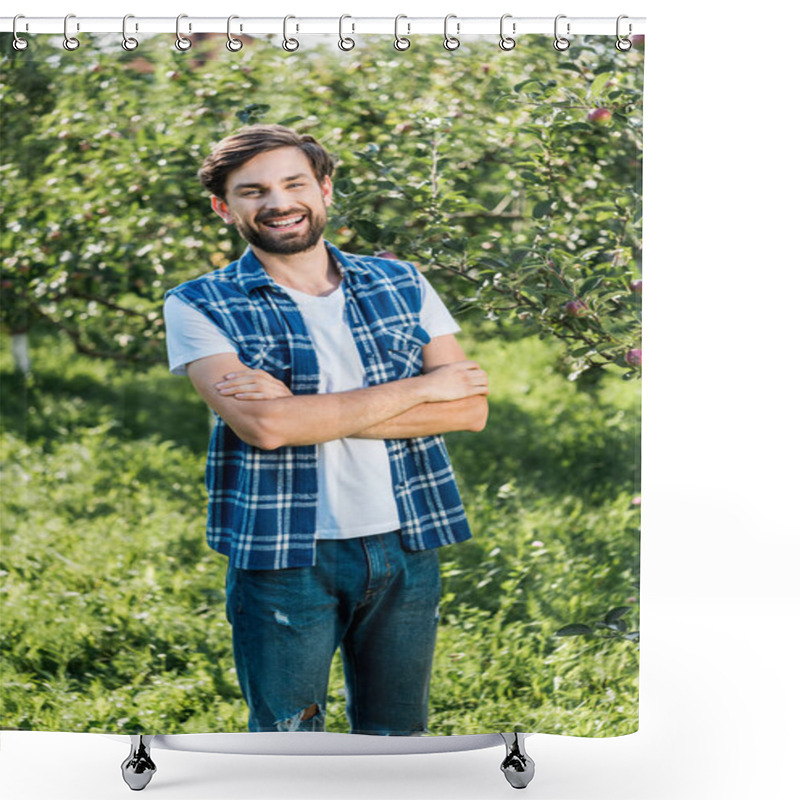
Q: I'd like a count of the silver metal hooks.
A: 12